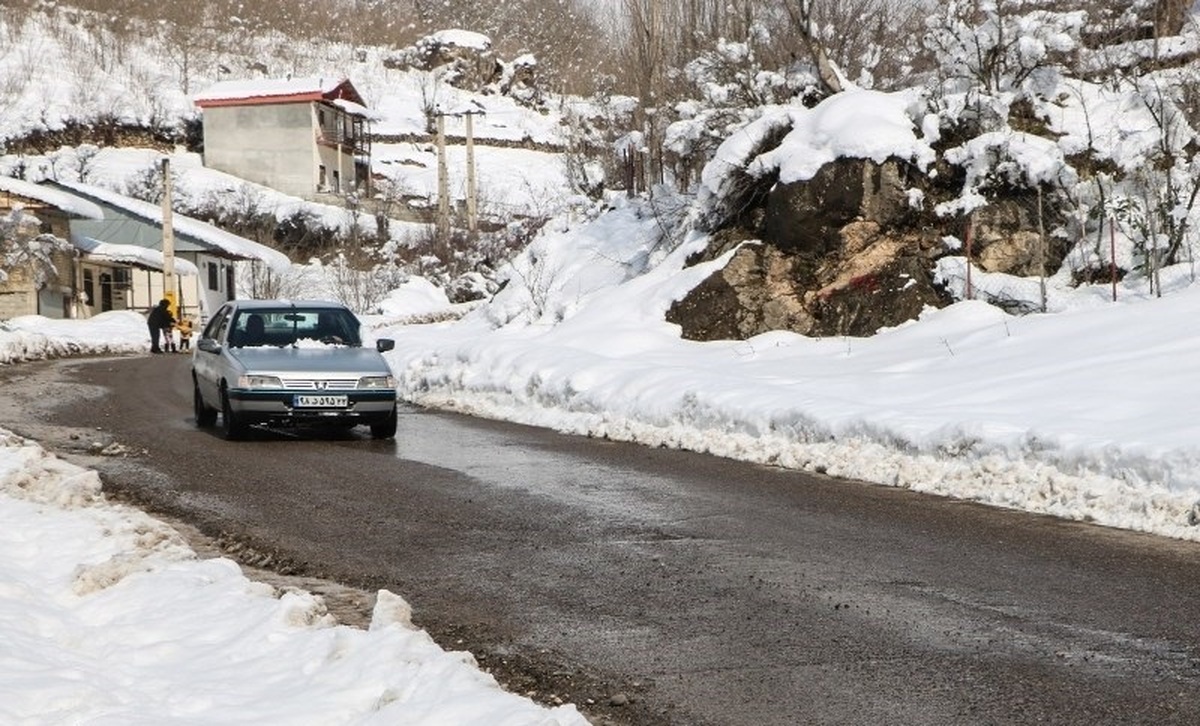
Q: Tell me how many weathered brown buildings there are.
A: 1